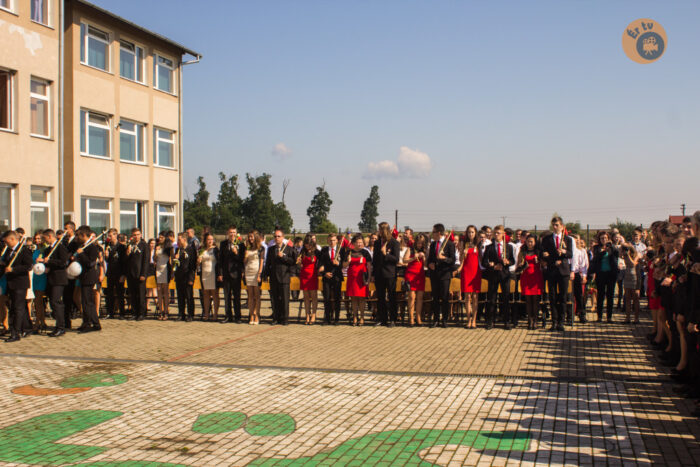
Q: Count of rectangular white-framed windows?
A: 15